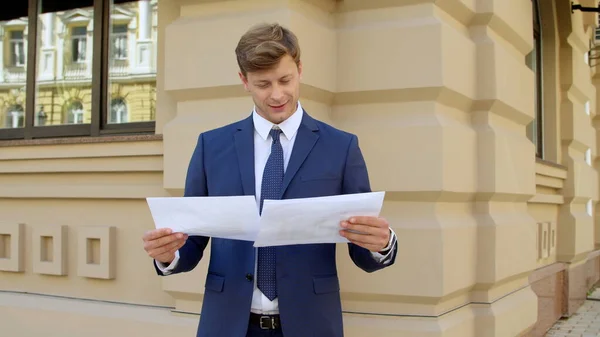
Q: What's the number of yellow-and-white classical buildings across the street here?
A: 1